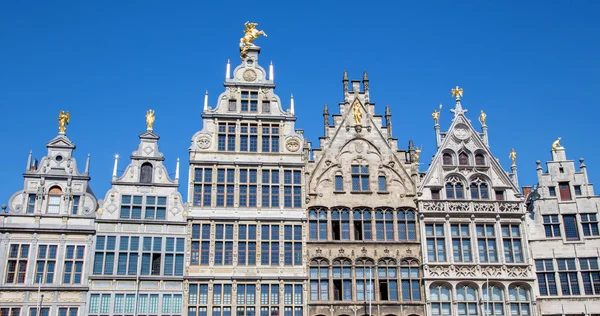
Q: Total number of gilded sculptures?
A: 10